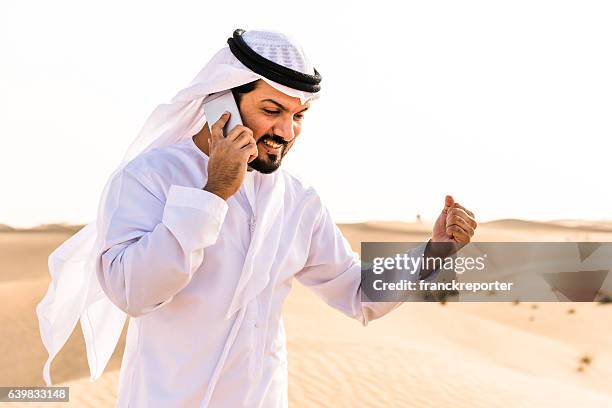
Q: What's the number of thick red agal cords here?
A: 0